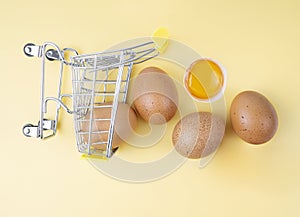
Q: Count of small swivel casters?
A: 4